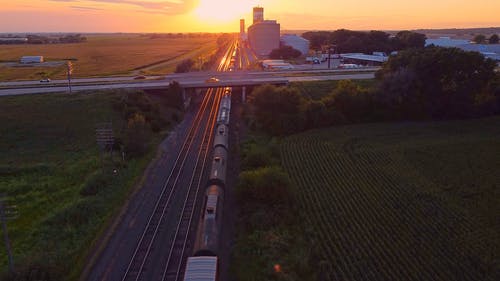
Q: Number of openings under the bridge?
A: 3